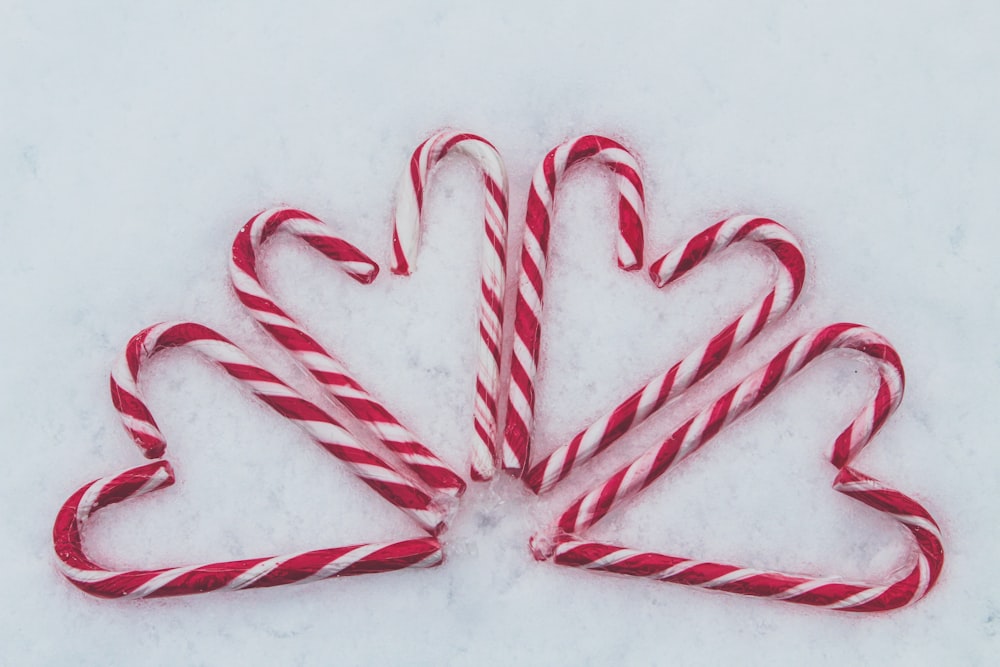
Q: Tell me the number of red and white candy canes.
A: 8